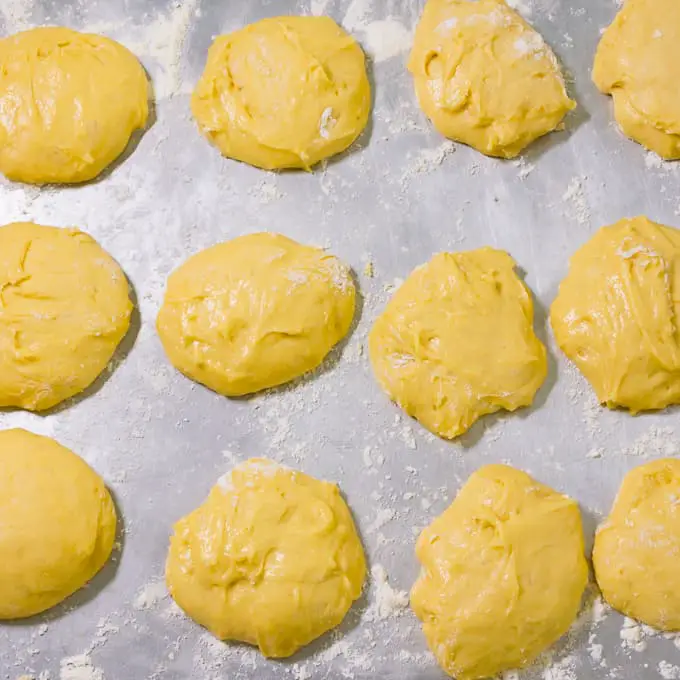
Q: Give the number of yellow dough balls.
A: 12